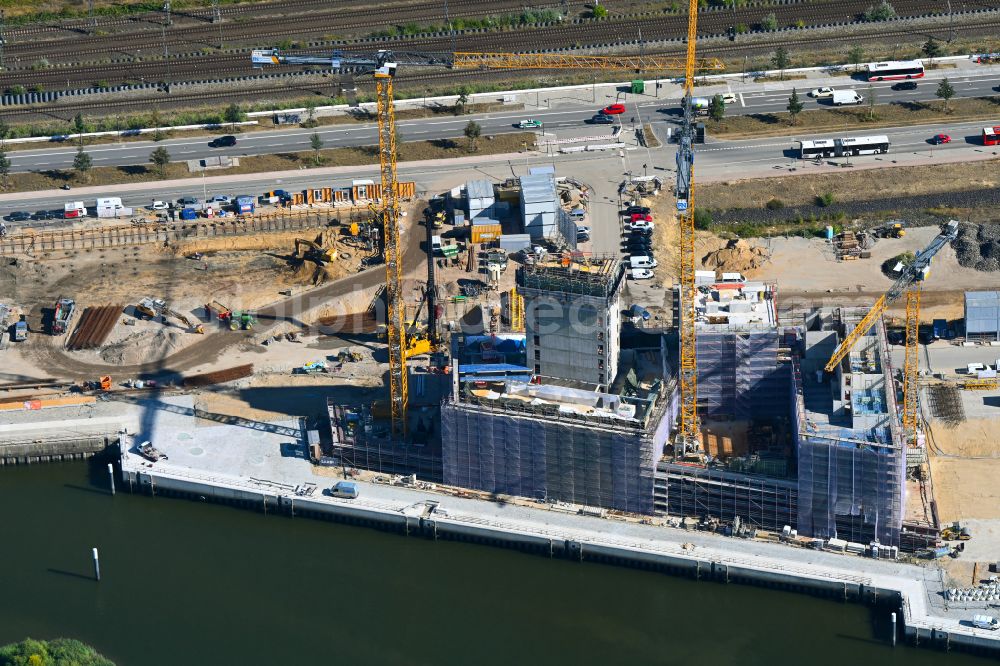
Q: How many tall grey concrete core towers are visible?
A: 1